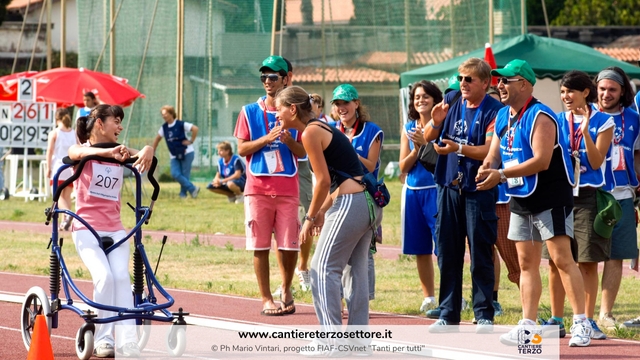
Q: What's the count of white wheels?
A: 4